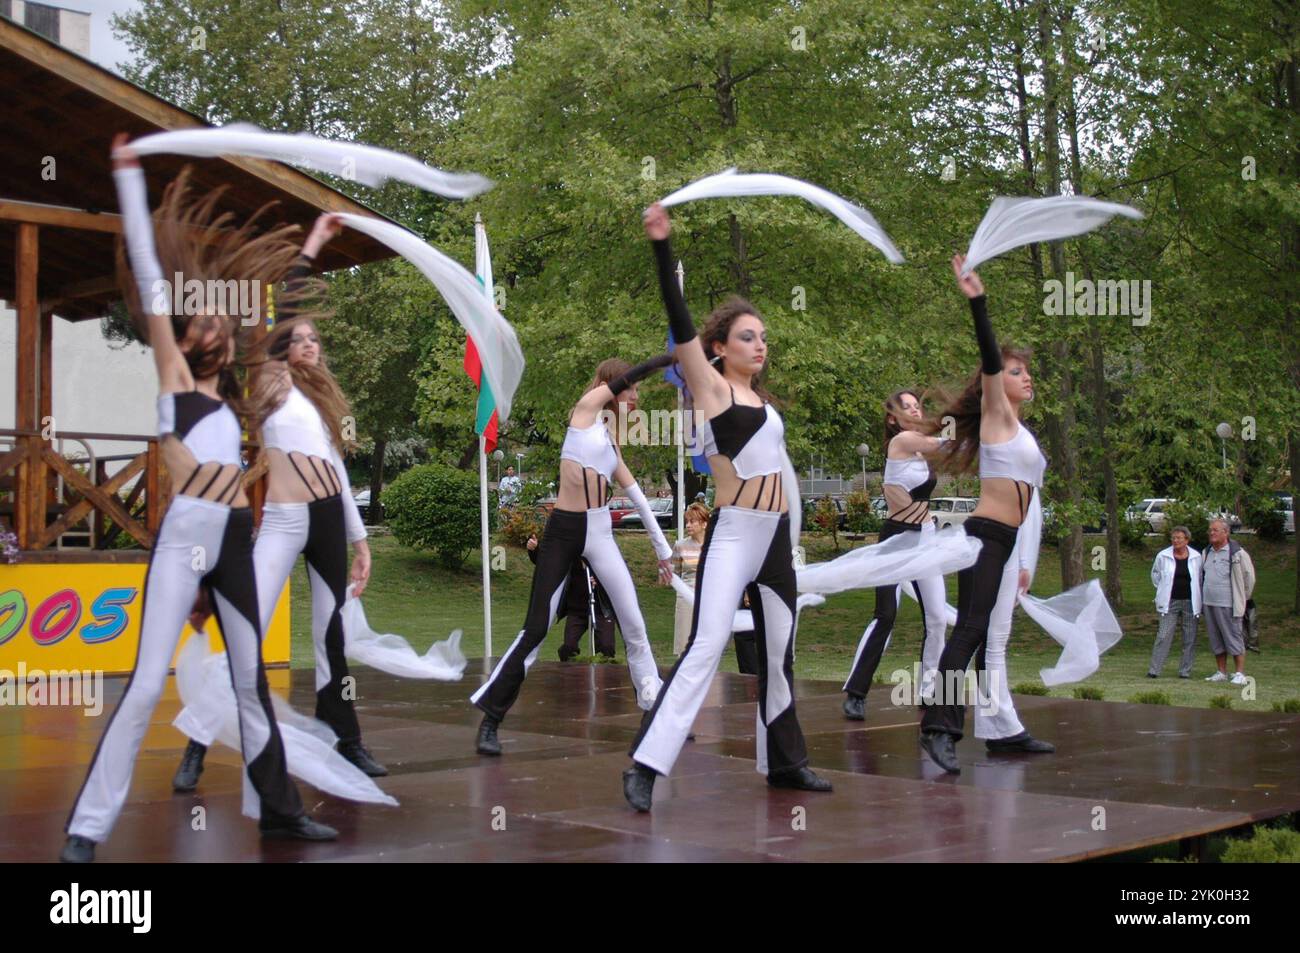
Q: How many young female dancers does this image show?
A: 6